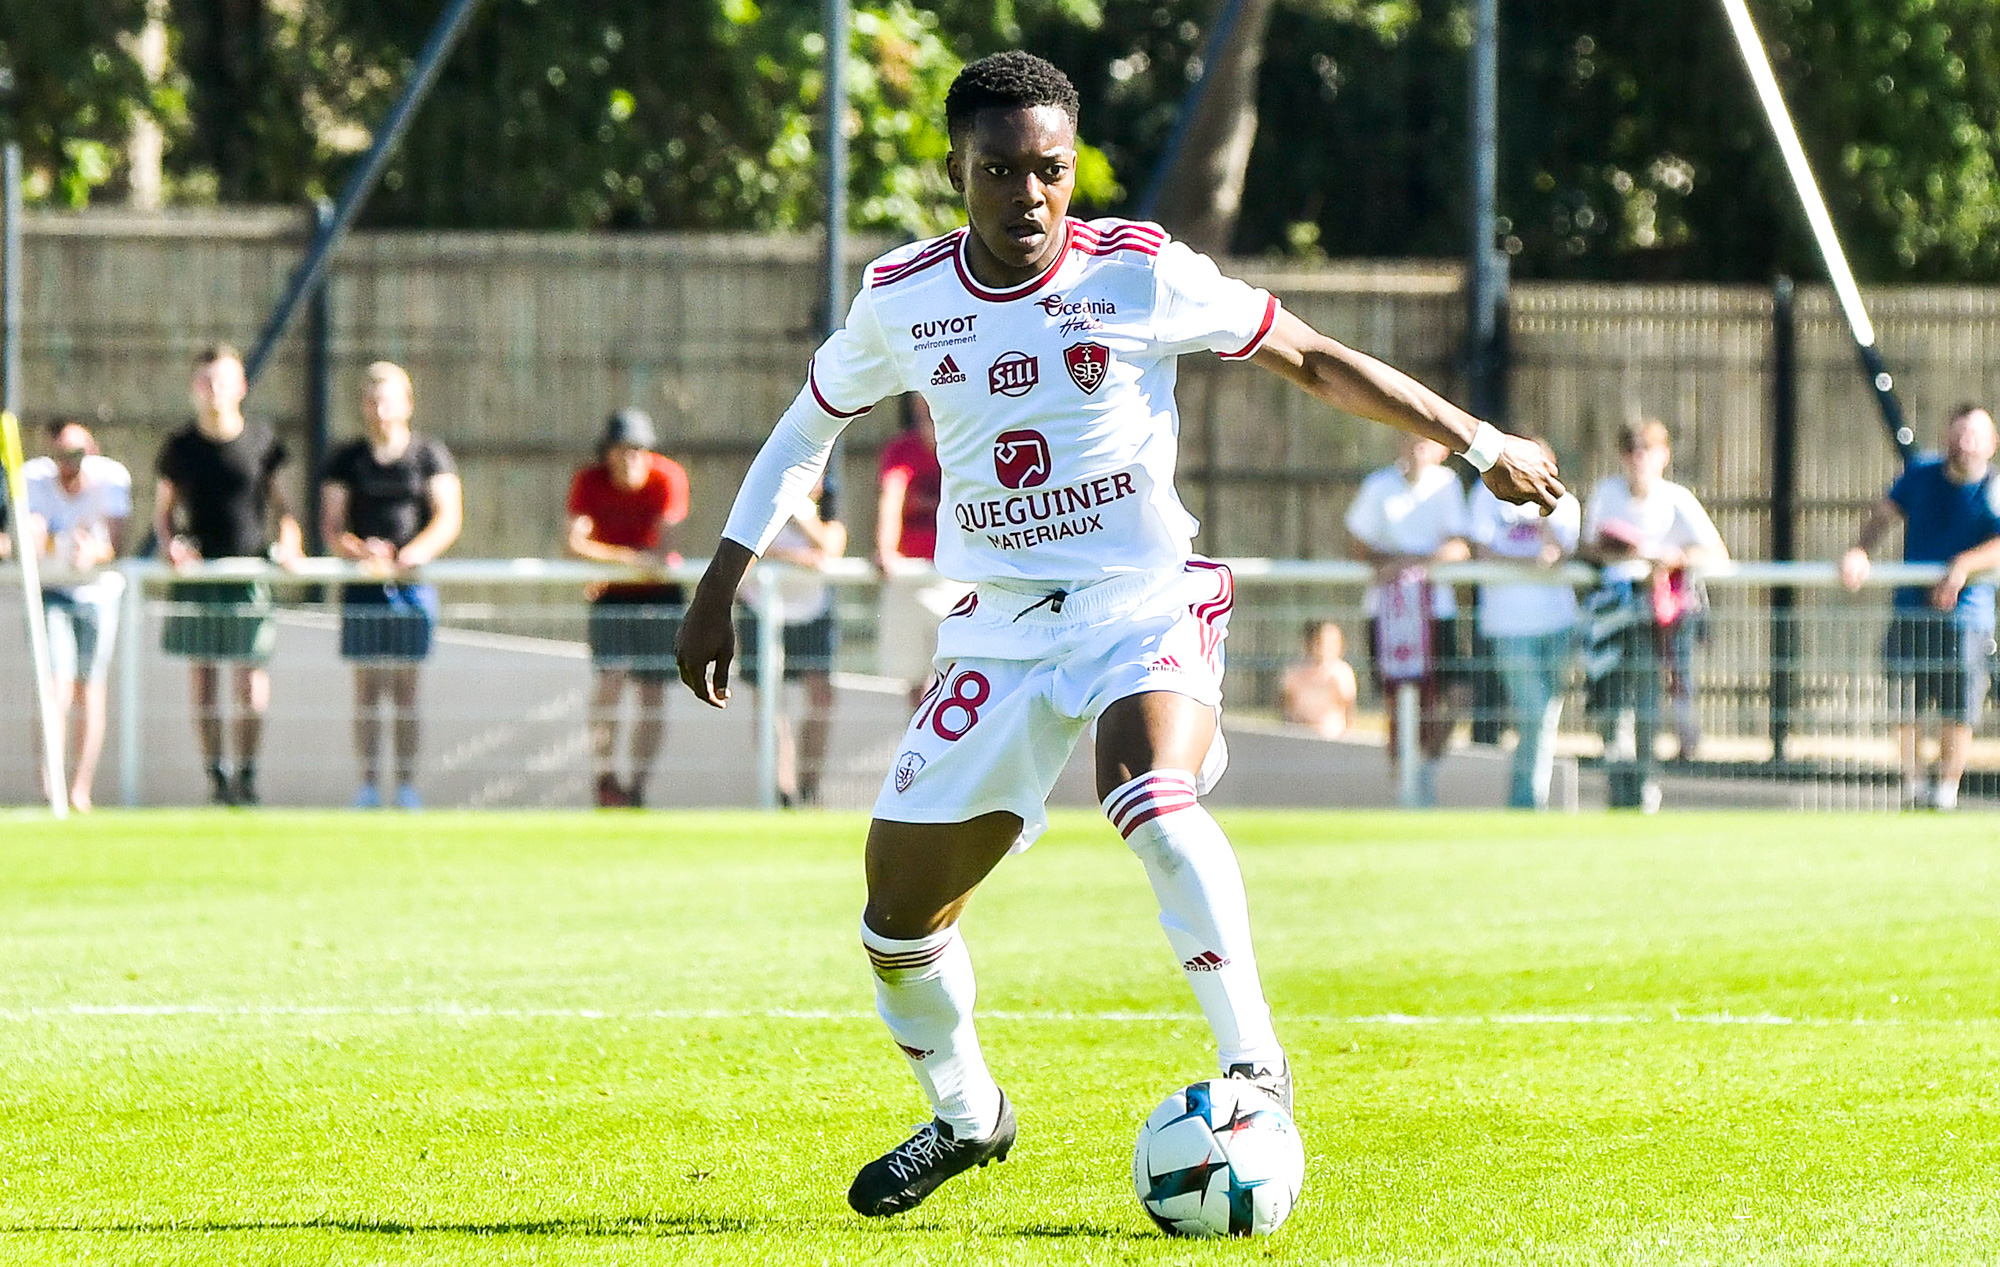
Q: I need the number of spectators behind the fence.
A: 11